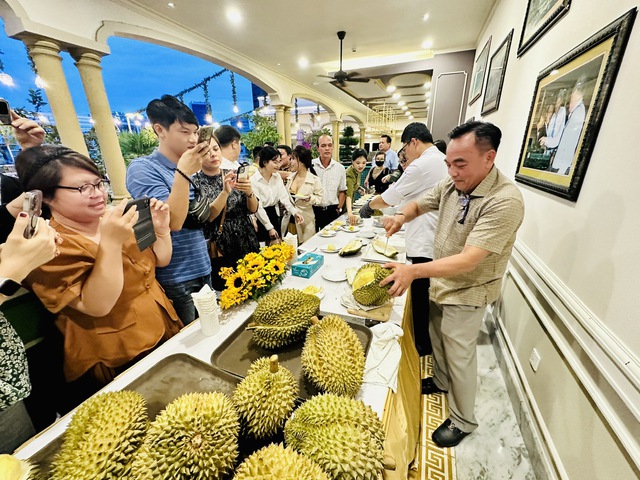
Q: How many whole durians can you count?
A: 7